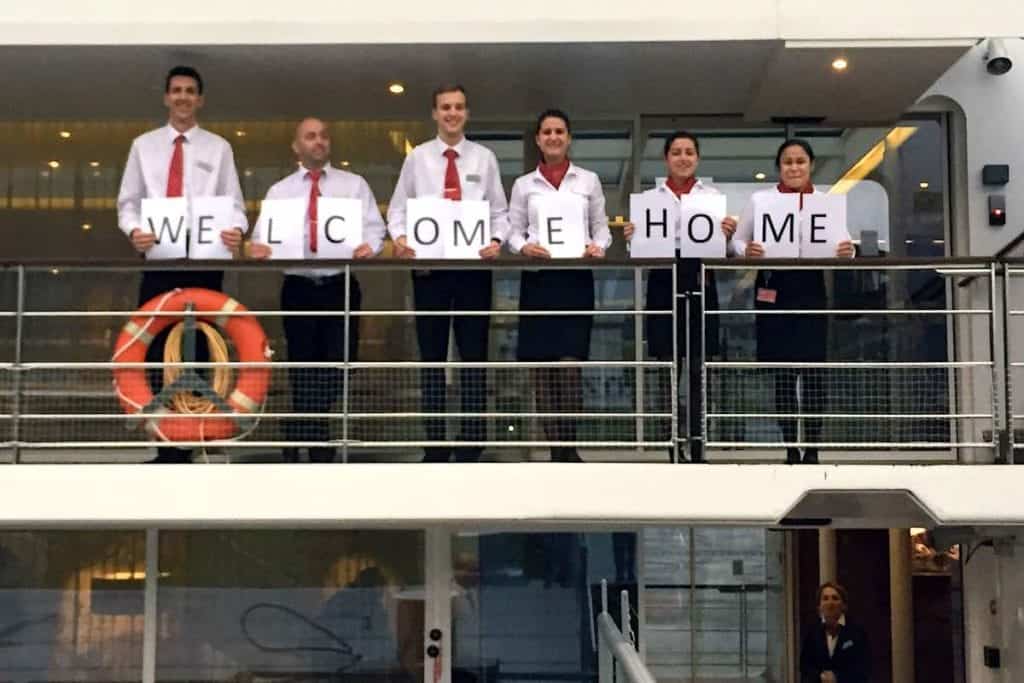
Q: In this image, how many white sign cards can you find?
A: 11